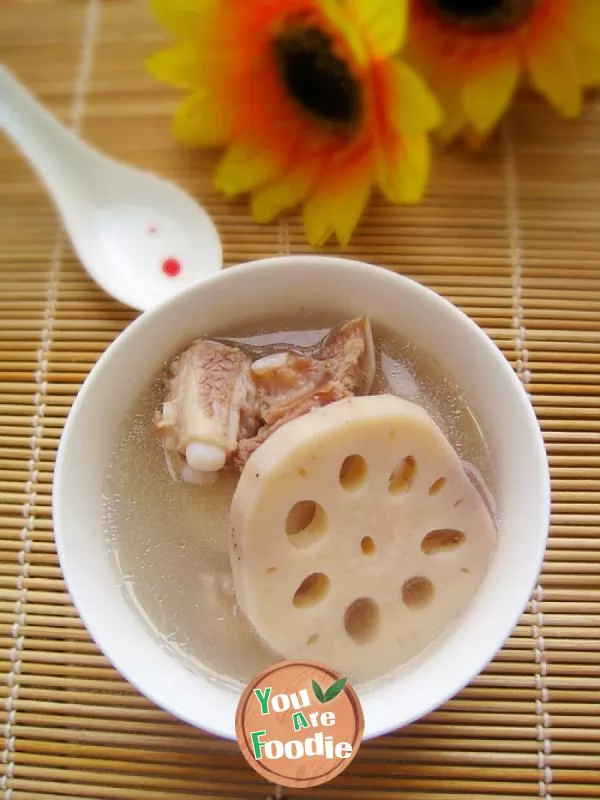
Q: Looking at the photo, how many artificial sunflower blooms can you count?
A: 2